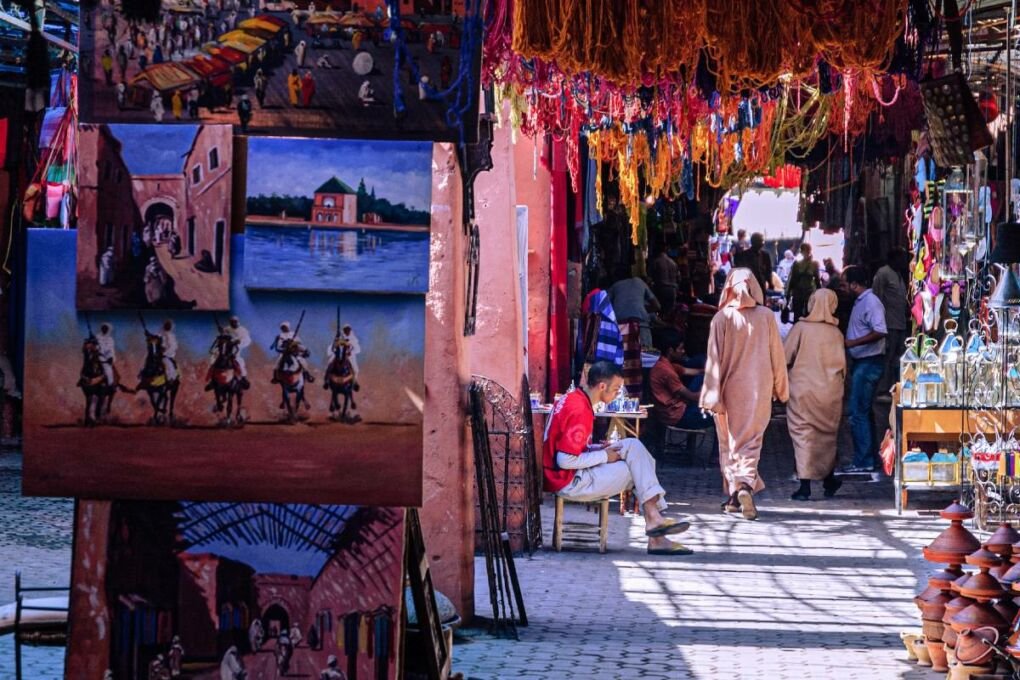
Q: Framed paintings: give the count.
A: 5